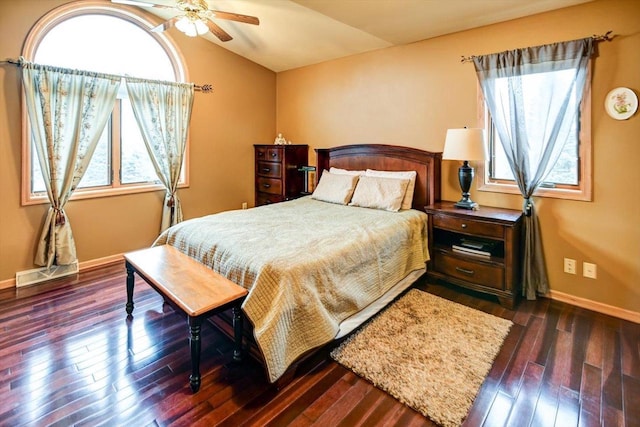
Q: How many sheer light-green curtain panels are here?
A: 2